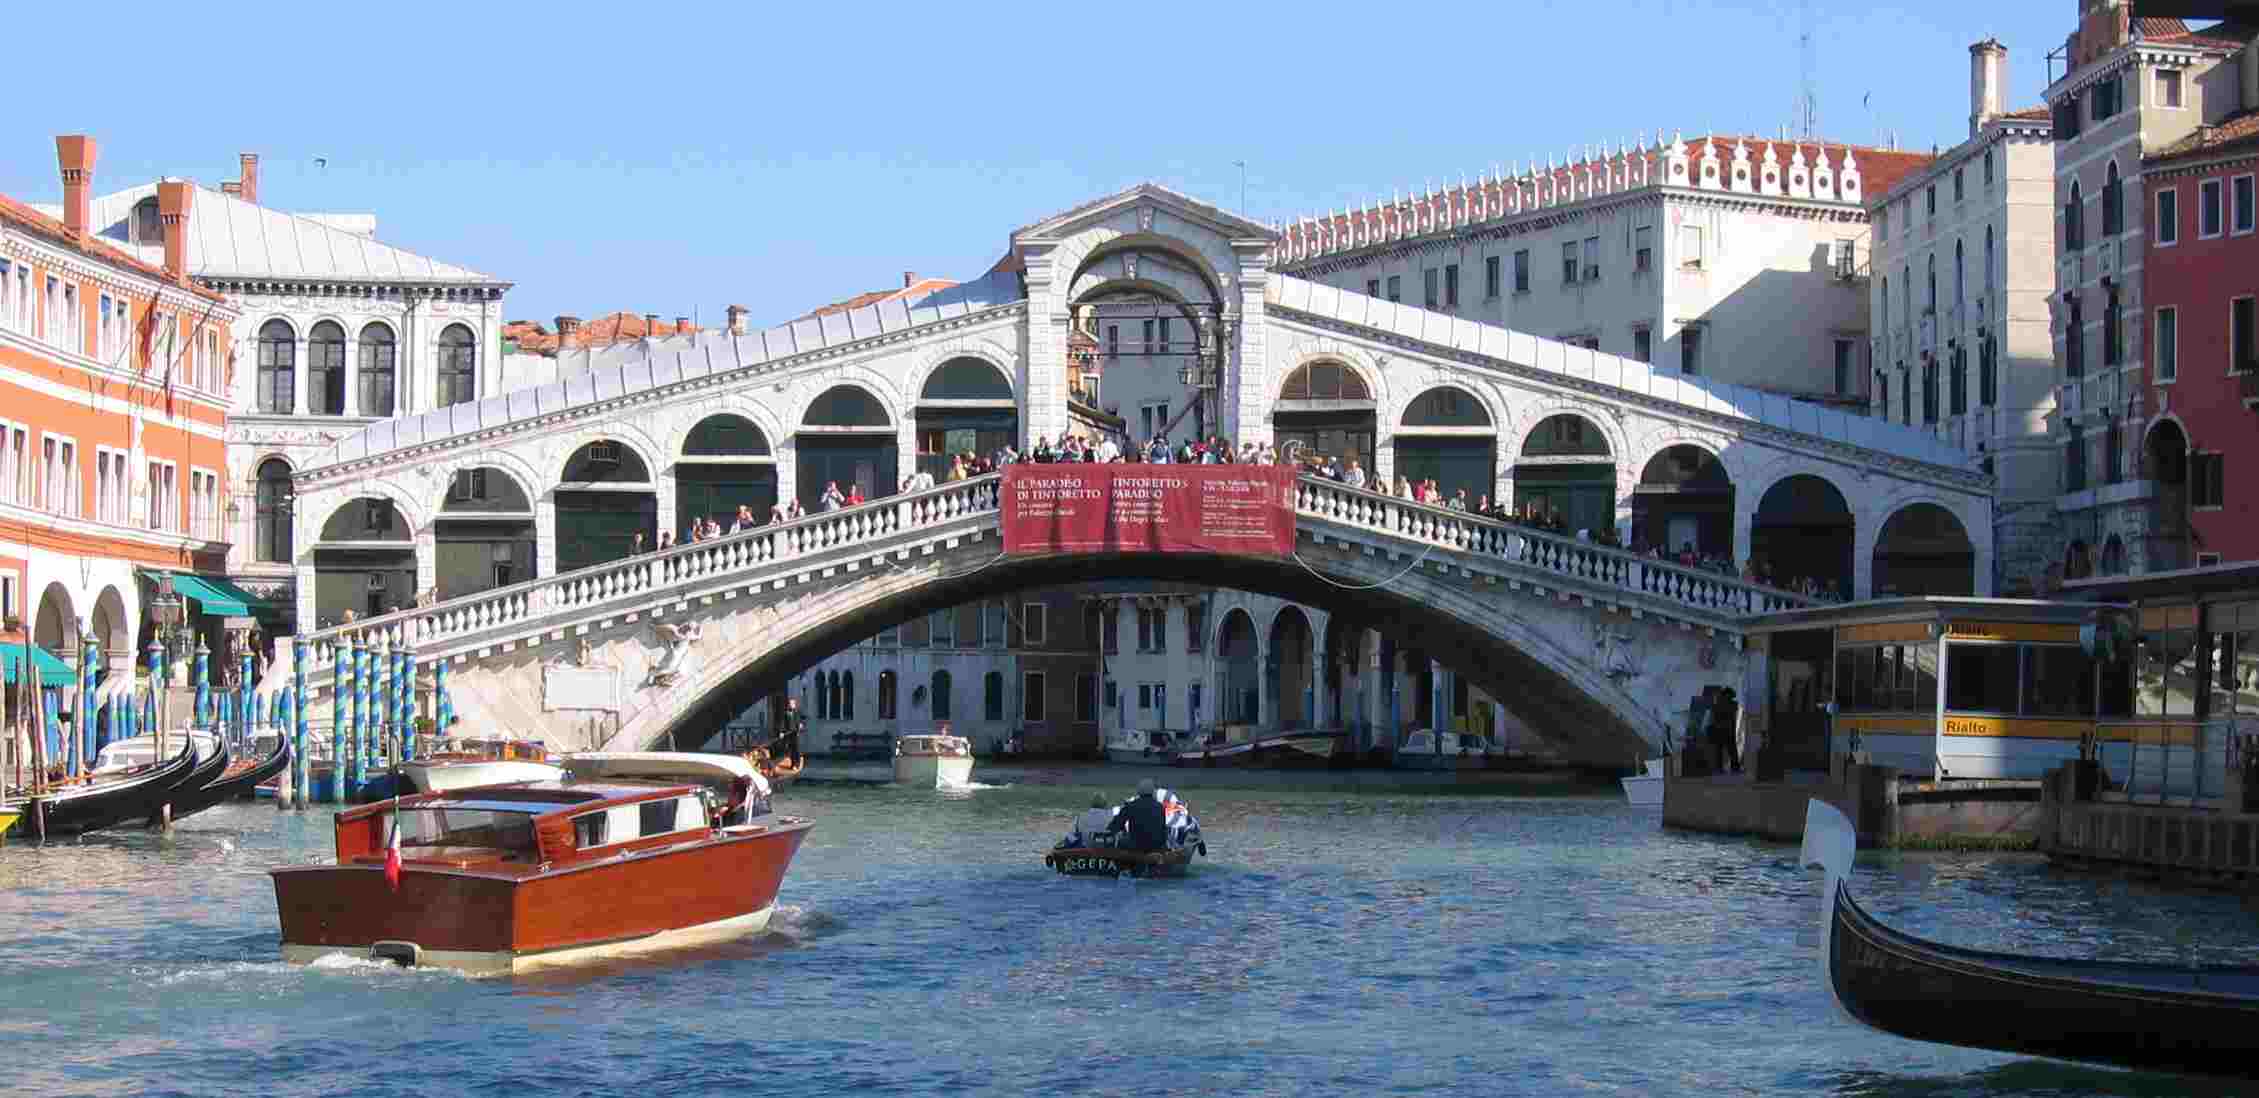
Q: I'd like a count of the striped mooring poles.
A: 11